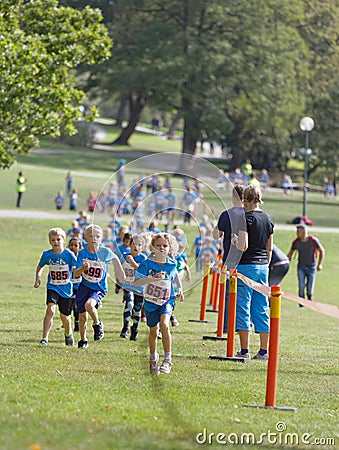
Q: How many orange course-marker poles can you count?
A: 6